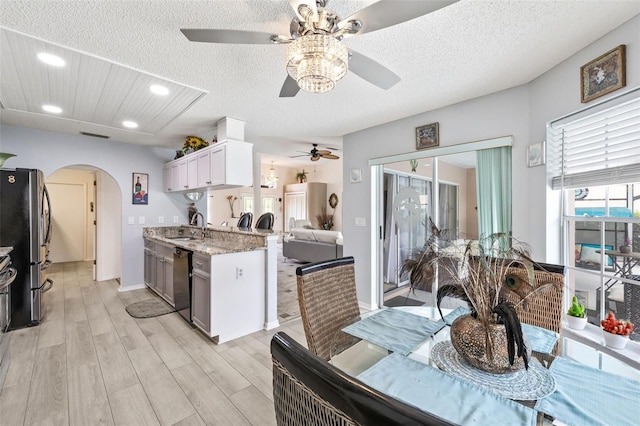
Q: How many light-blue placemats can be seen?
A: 4